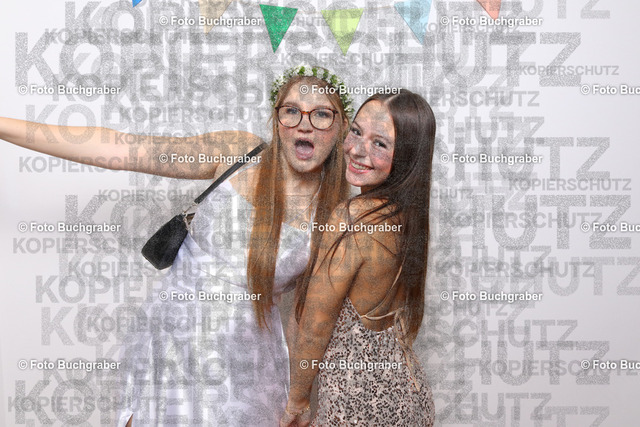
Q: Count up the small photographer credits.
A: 15